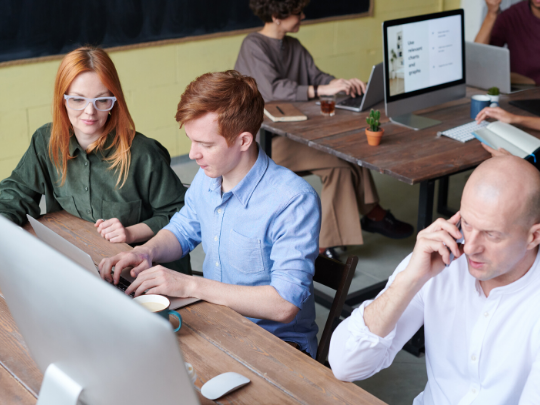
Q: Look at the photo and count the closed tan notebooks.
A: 1